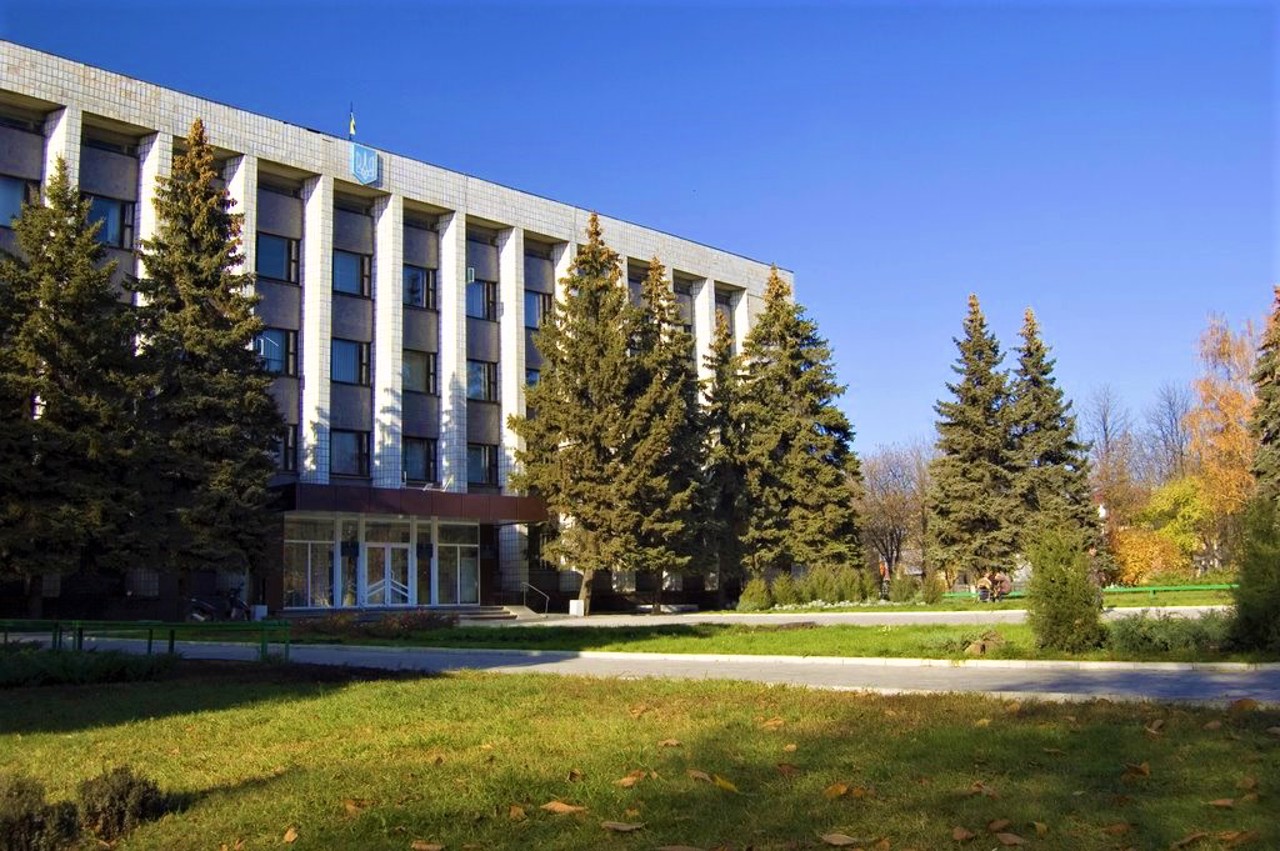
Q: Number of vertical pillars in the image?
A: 12